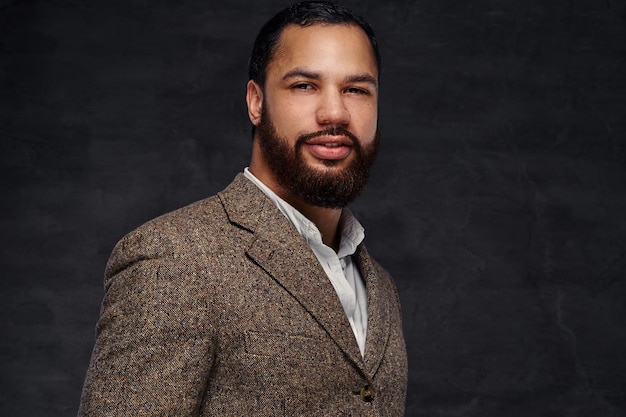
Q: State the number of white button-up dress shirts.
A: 1